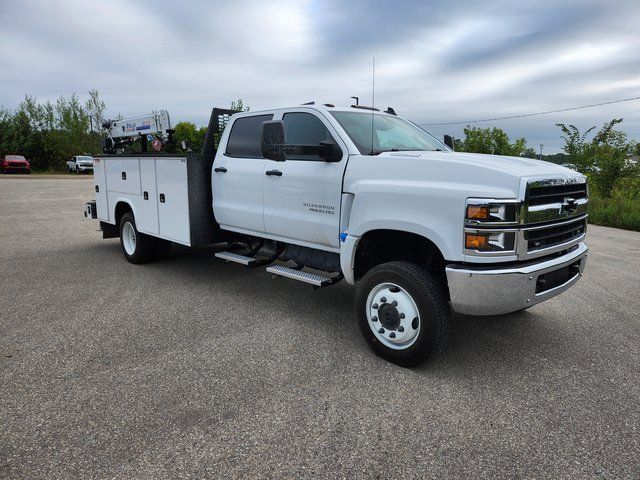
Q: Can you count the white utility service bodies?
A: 1